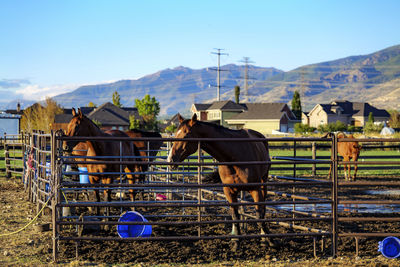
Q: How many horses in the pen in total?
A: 4